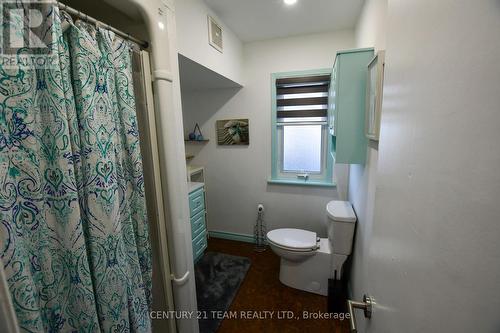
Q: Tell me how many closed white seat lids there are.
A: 1